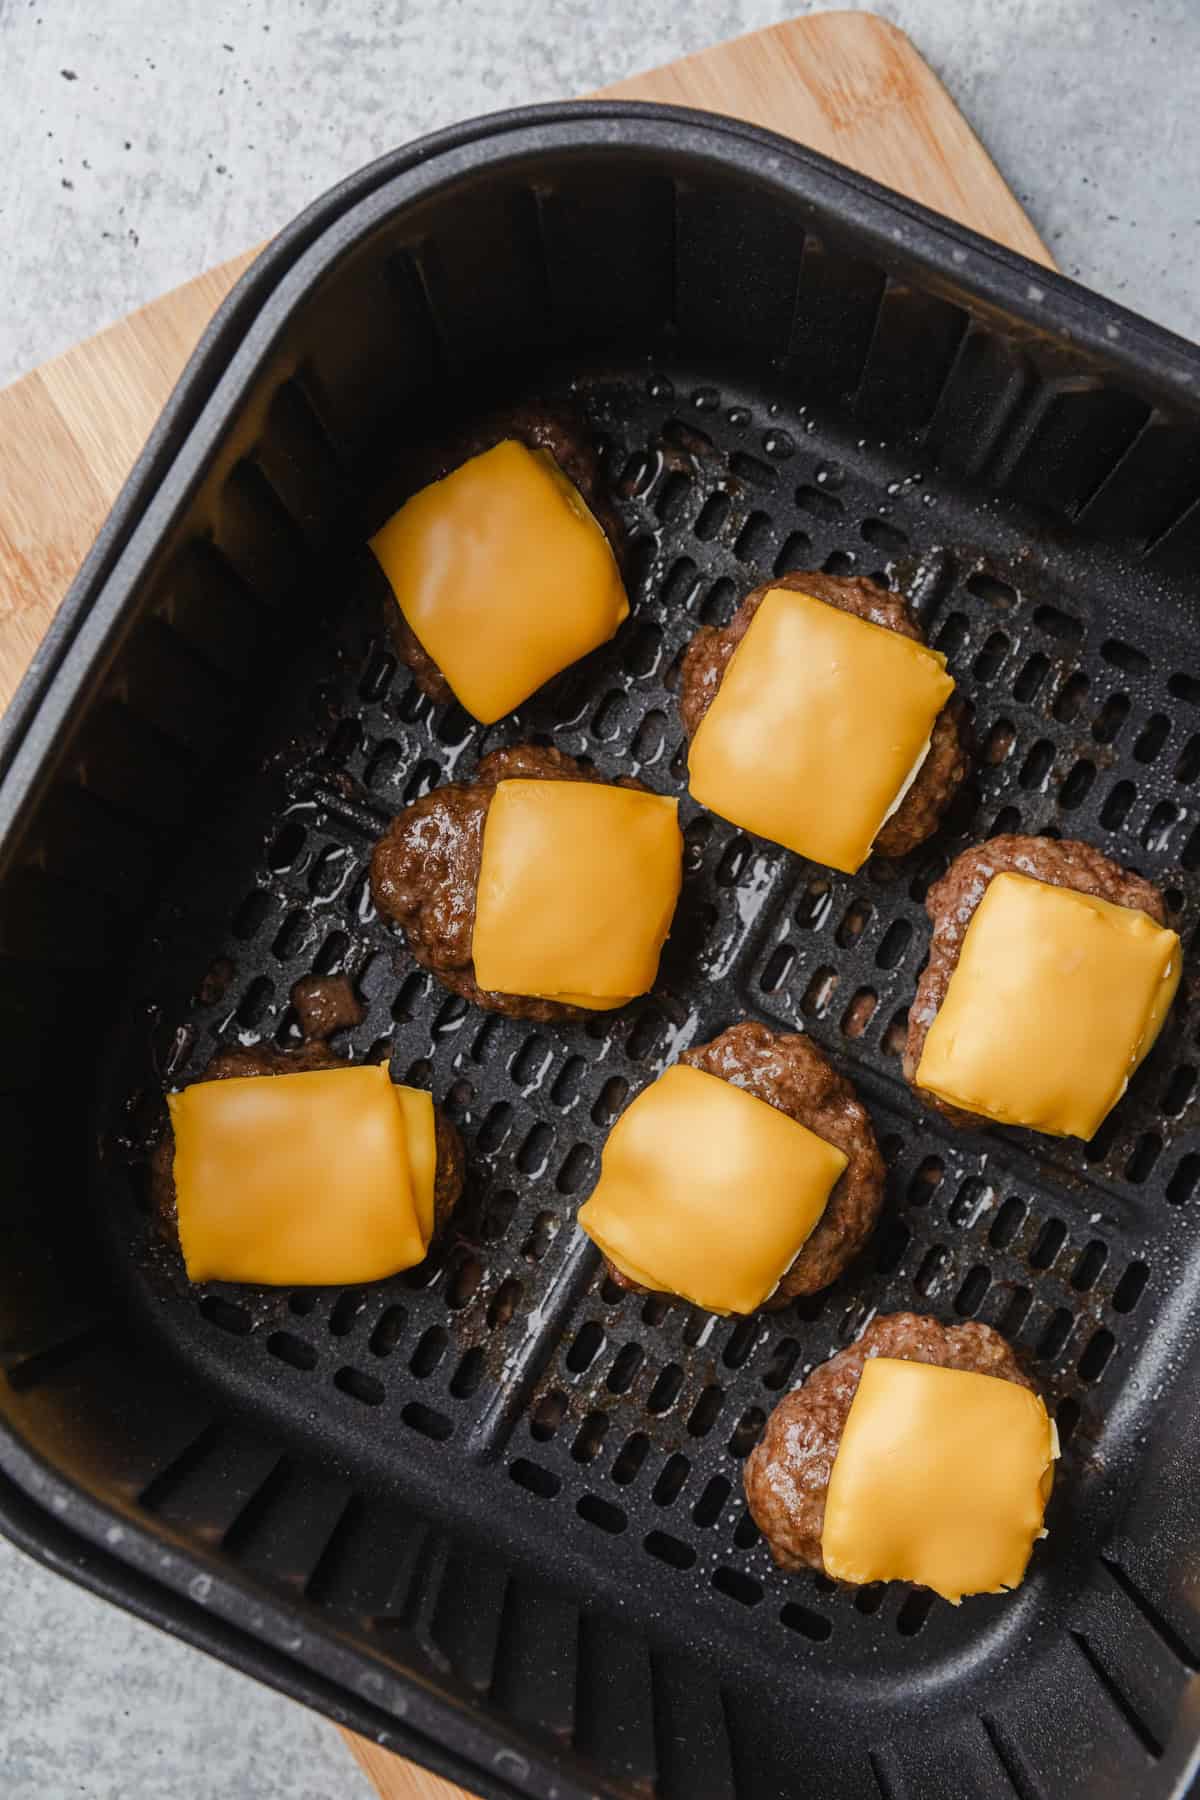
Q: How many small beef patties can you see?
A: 7